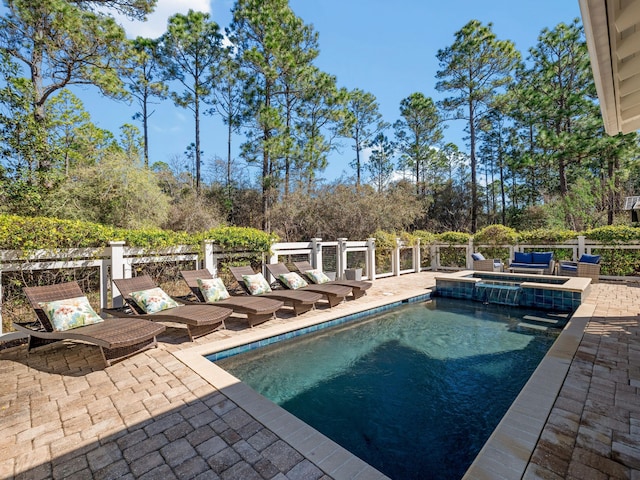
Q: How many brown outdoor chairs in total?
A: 6